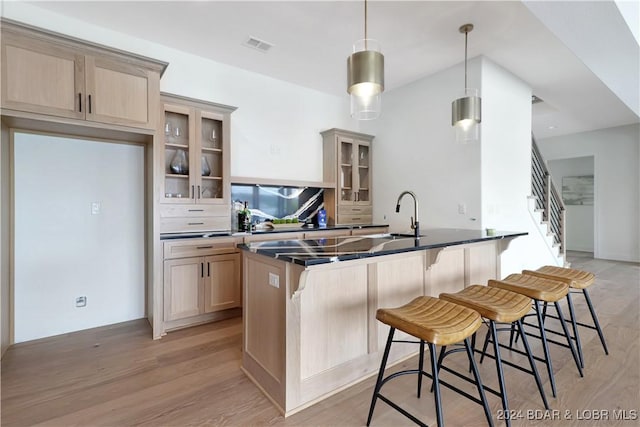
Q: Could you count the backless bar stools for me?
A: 4